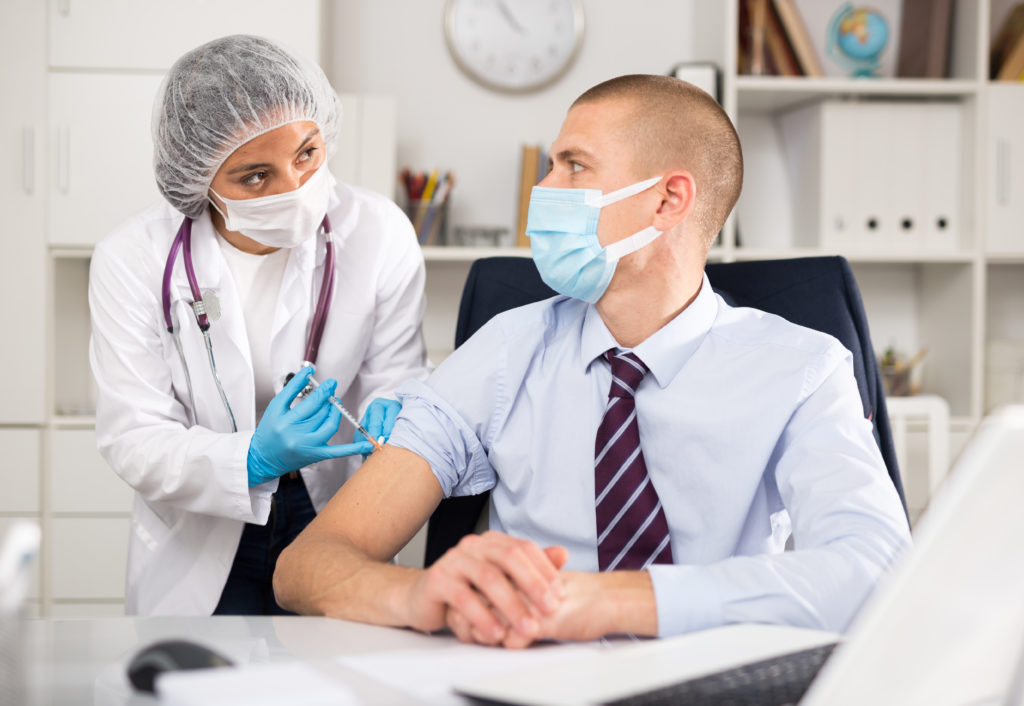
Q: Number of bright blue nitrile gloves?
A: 2